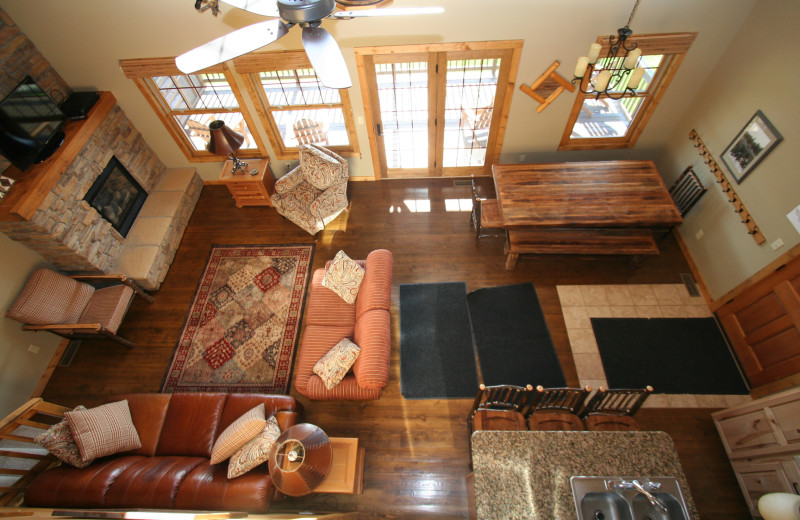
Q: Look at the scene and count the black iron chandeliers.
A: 1